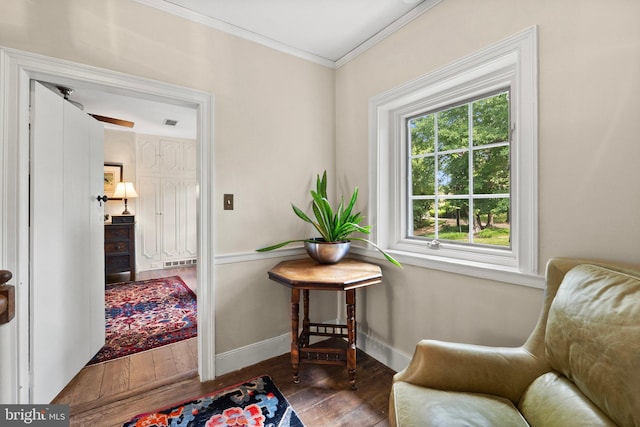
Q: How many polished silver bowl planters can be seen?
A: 1